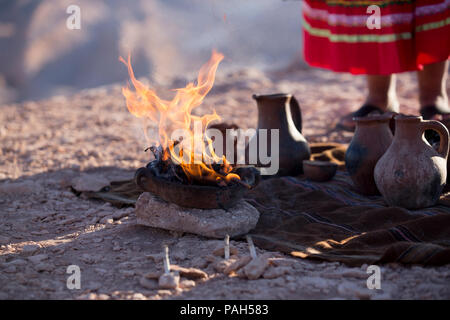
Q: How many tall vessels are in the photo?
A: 3